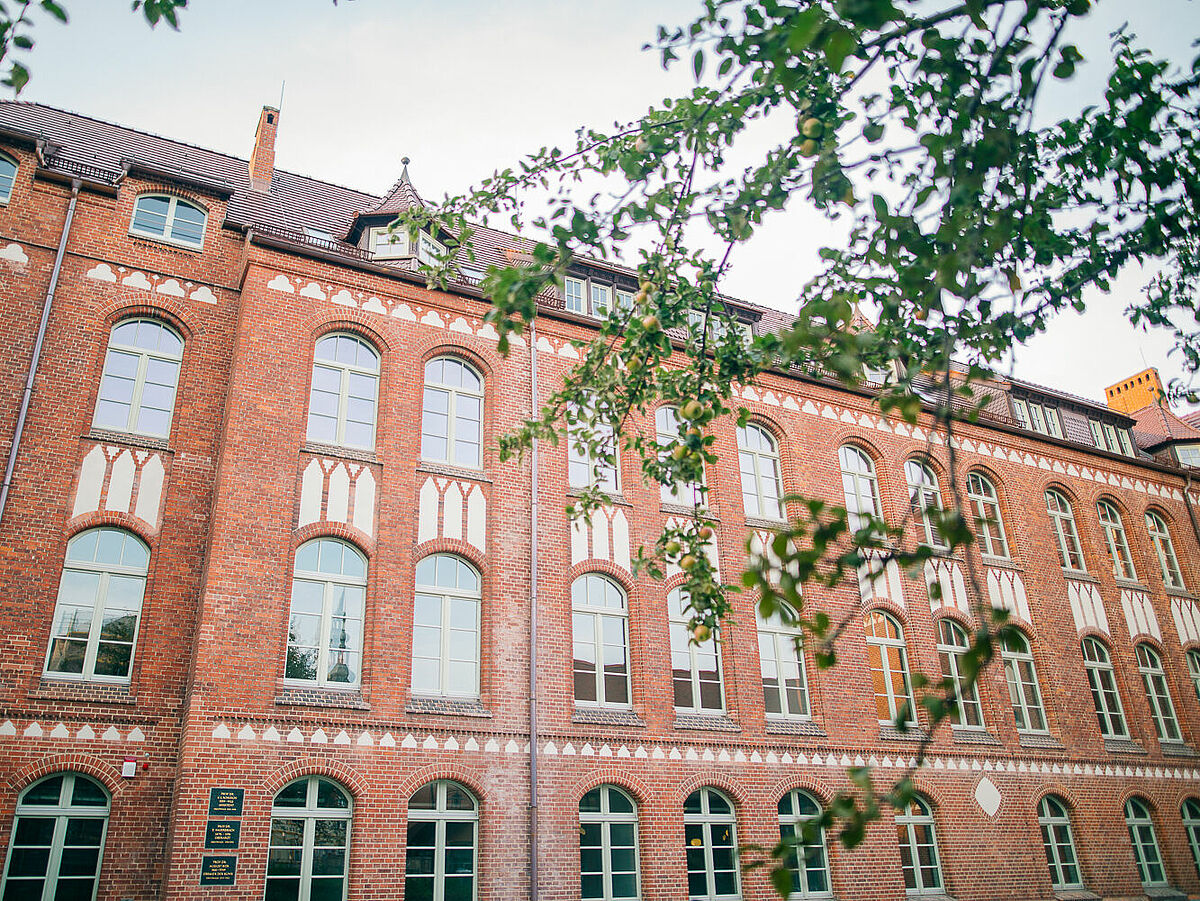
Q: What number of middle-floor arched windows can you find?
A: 12